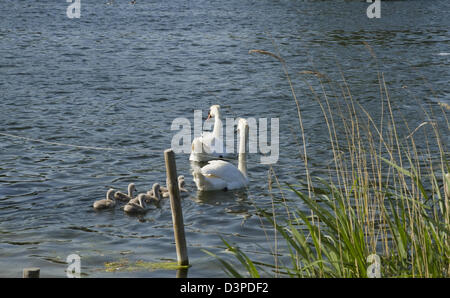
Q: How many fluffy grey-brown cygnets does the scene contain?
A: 6